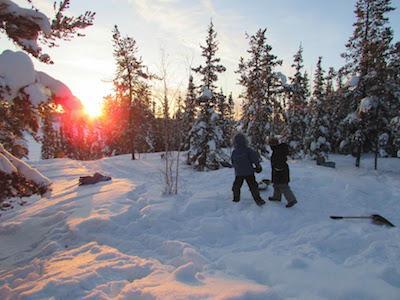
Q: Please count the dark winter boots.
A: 4